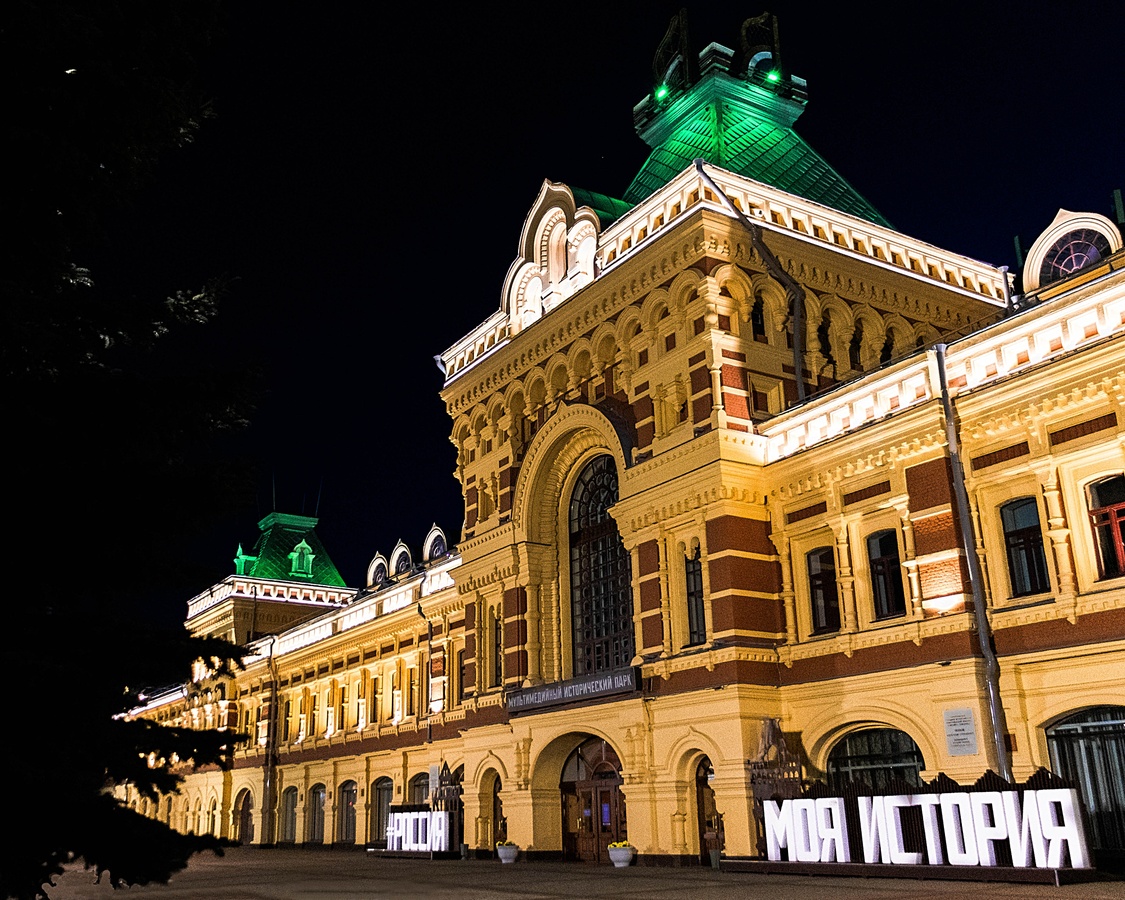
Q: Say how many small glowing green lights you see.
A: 2